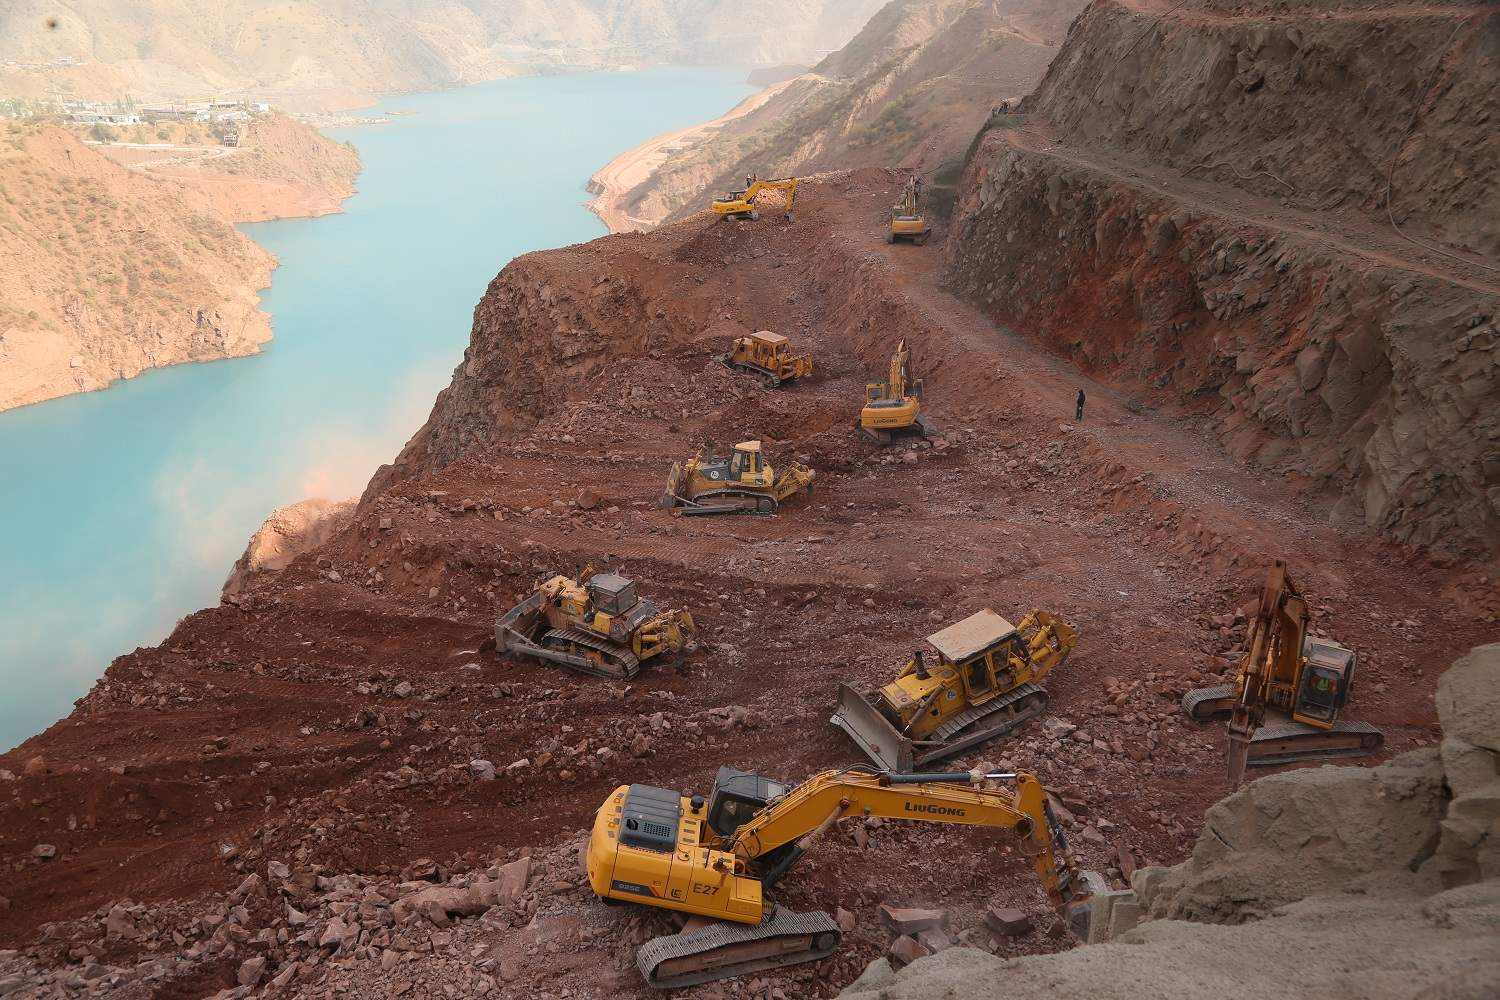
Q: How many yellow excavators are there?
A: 5